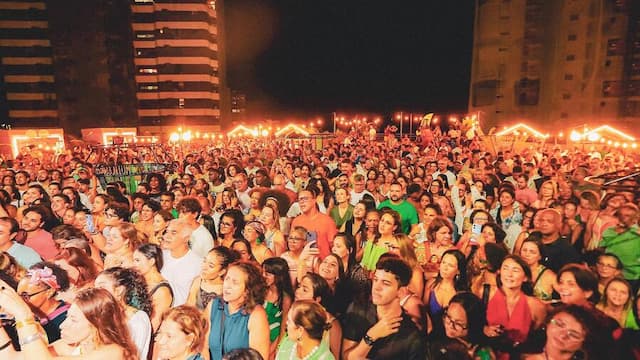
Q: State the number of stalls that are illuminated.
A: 6